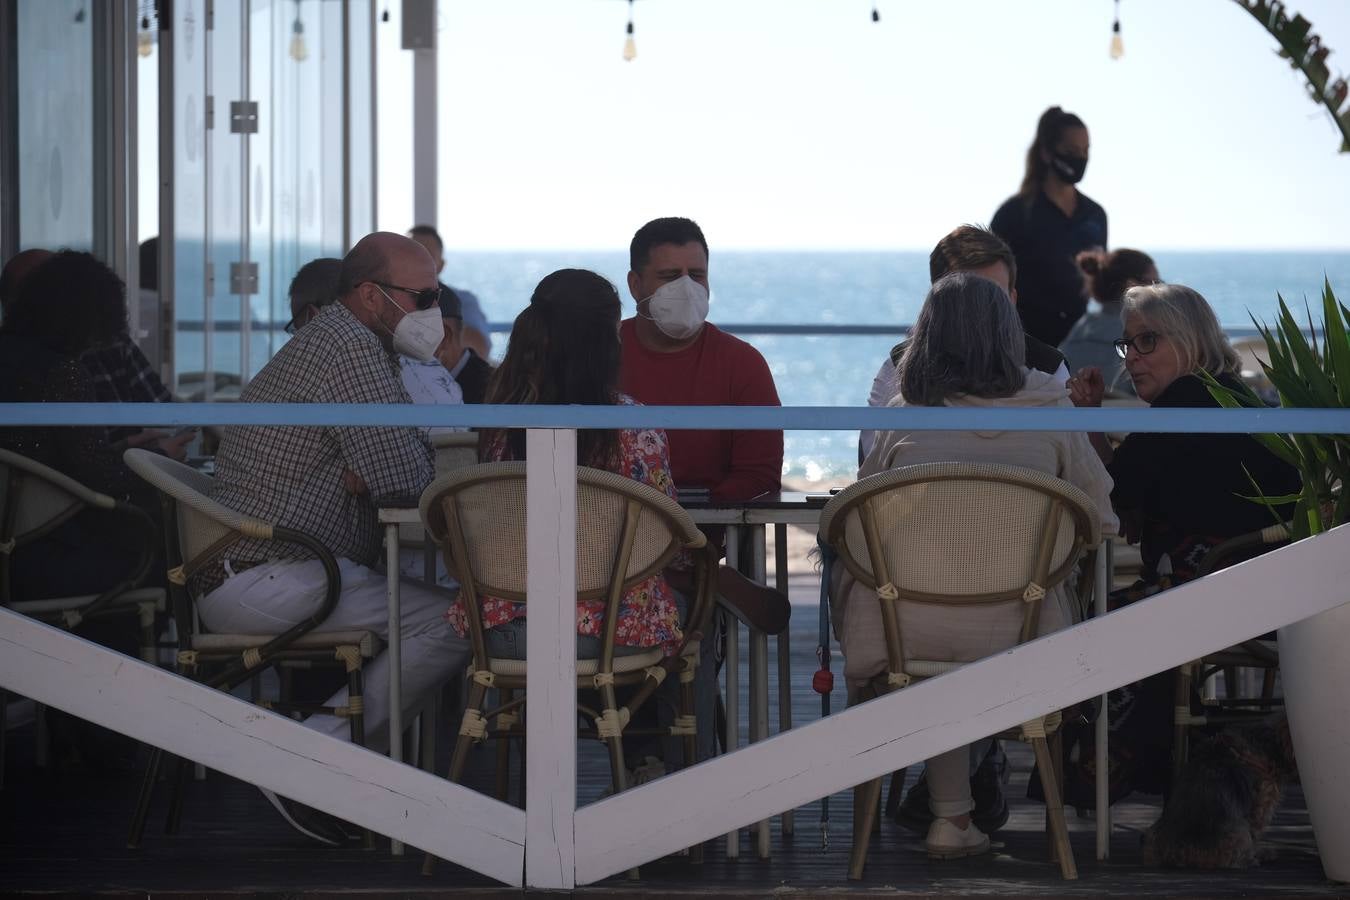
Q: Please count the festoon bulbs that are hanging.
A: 4